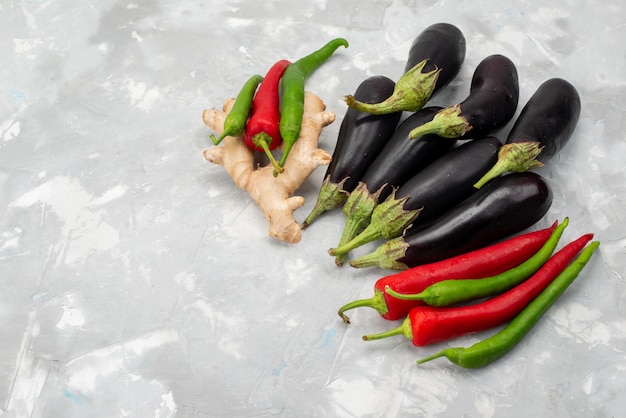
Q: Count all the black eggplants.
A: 7